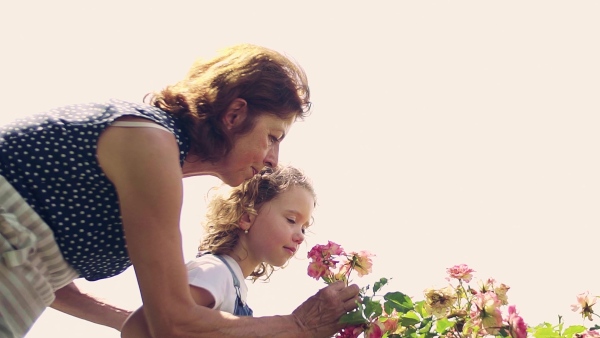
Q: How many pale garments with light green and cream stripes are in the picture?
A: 1